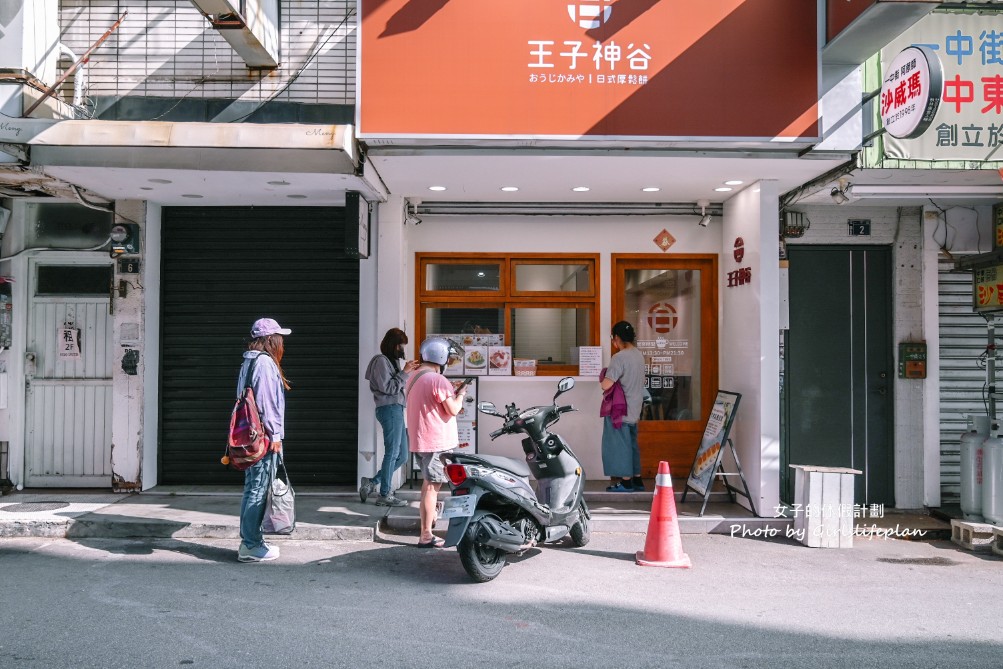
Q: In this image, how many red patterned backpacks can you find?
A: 1